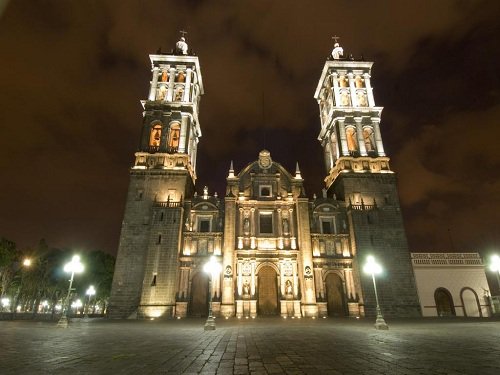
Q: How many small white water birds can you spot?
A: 0